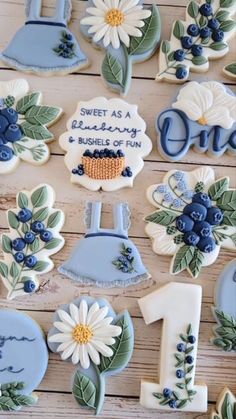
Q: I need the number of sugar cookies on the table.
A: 15